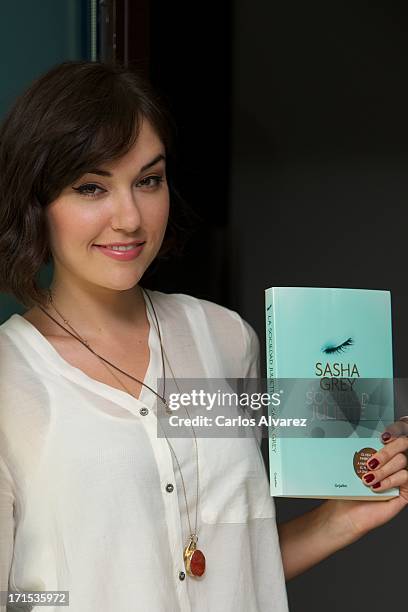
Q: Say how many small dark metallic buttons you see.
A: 3